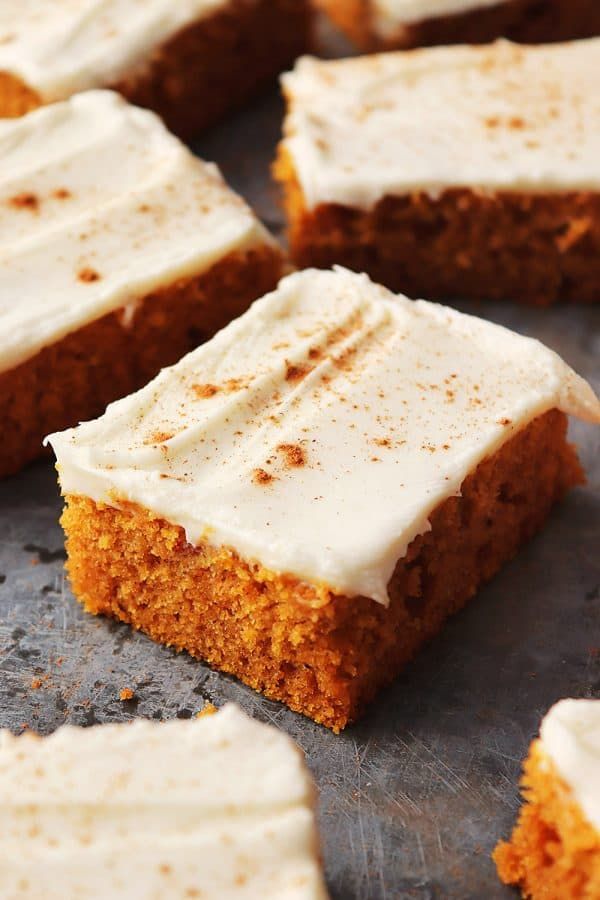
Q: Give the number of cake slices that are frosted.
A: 7